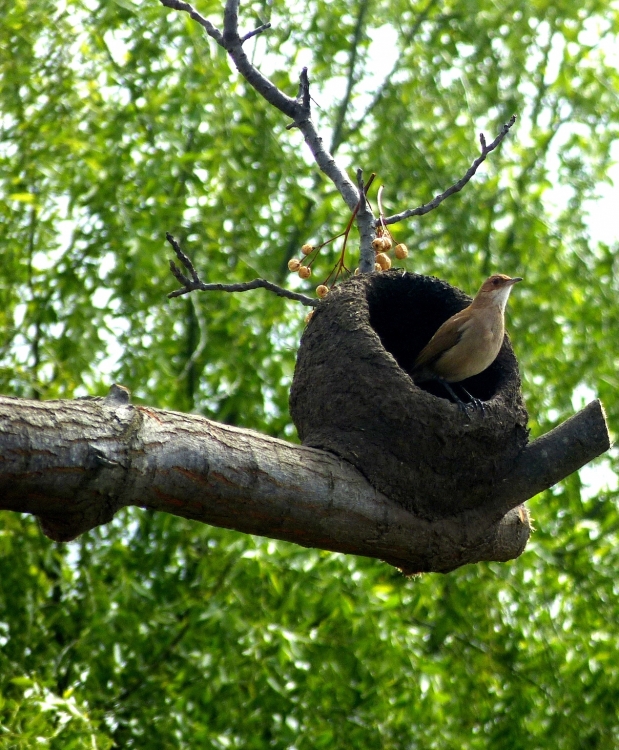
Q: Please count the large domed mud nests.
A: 1